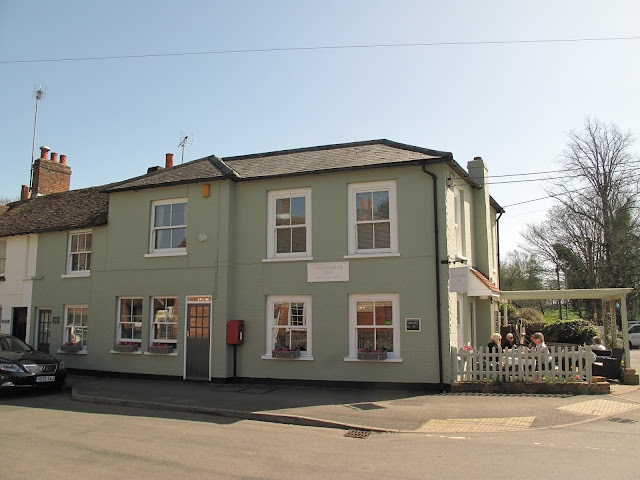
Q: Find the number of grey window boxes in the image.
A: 5